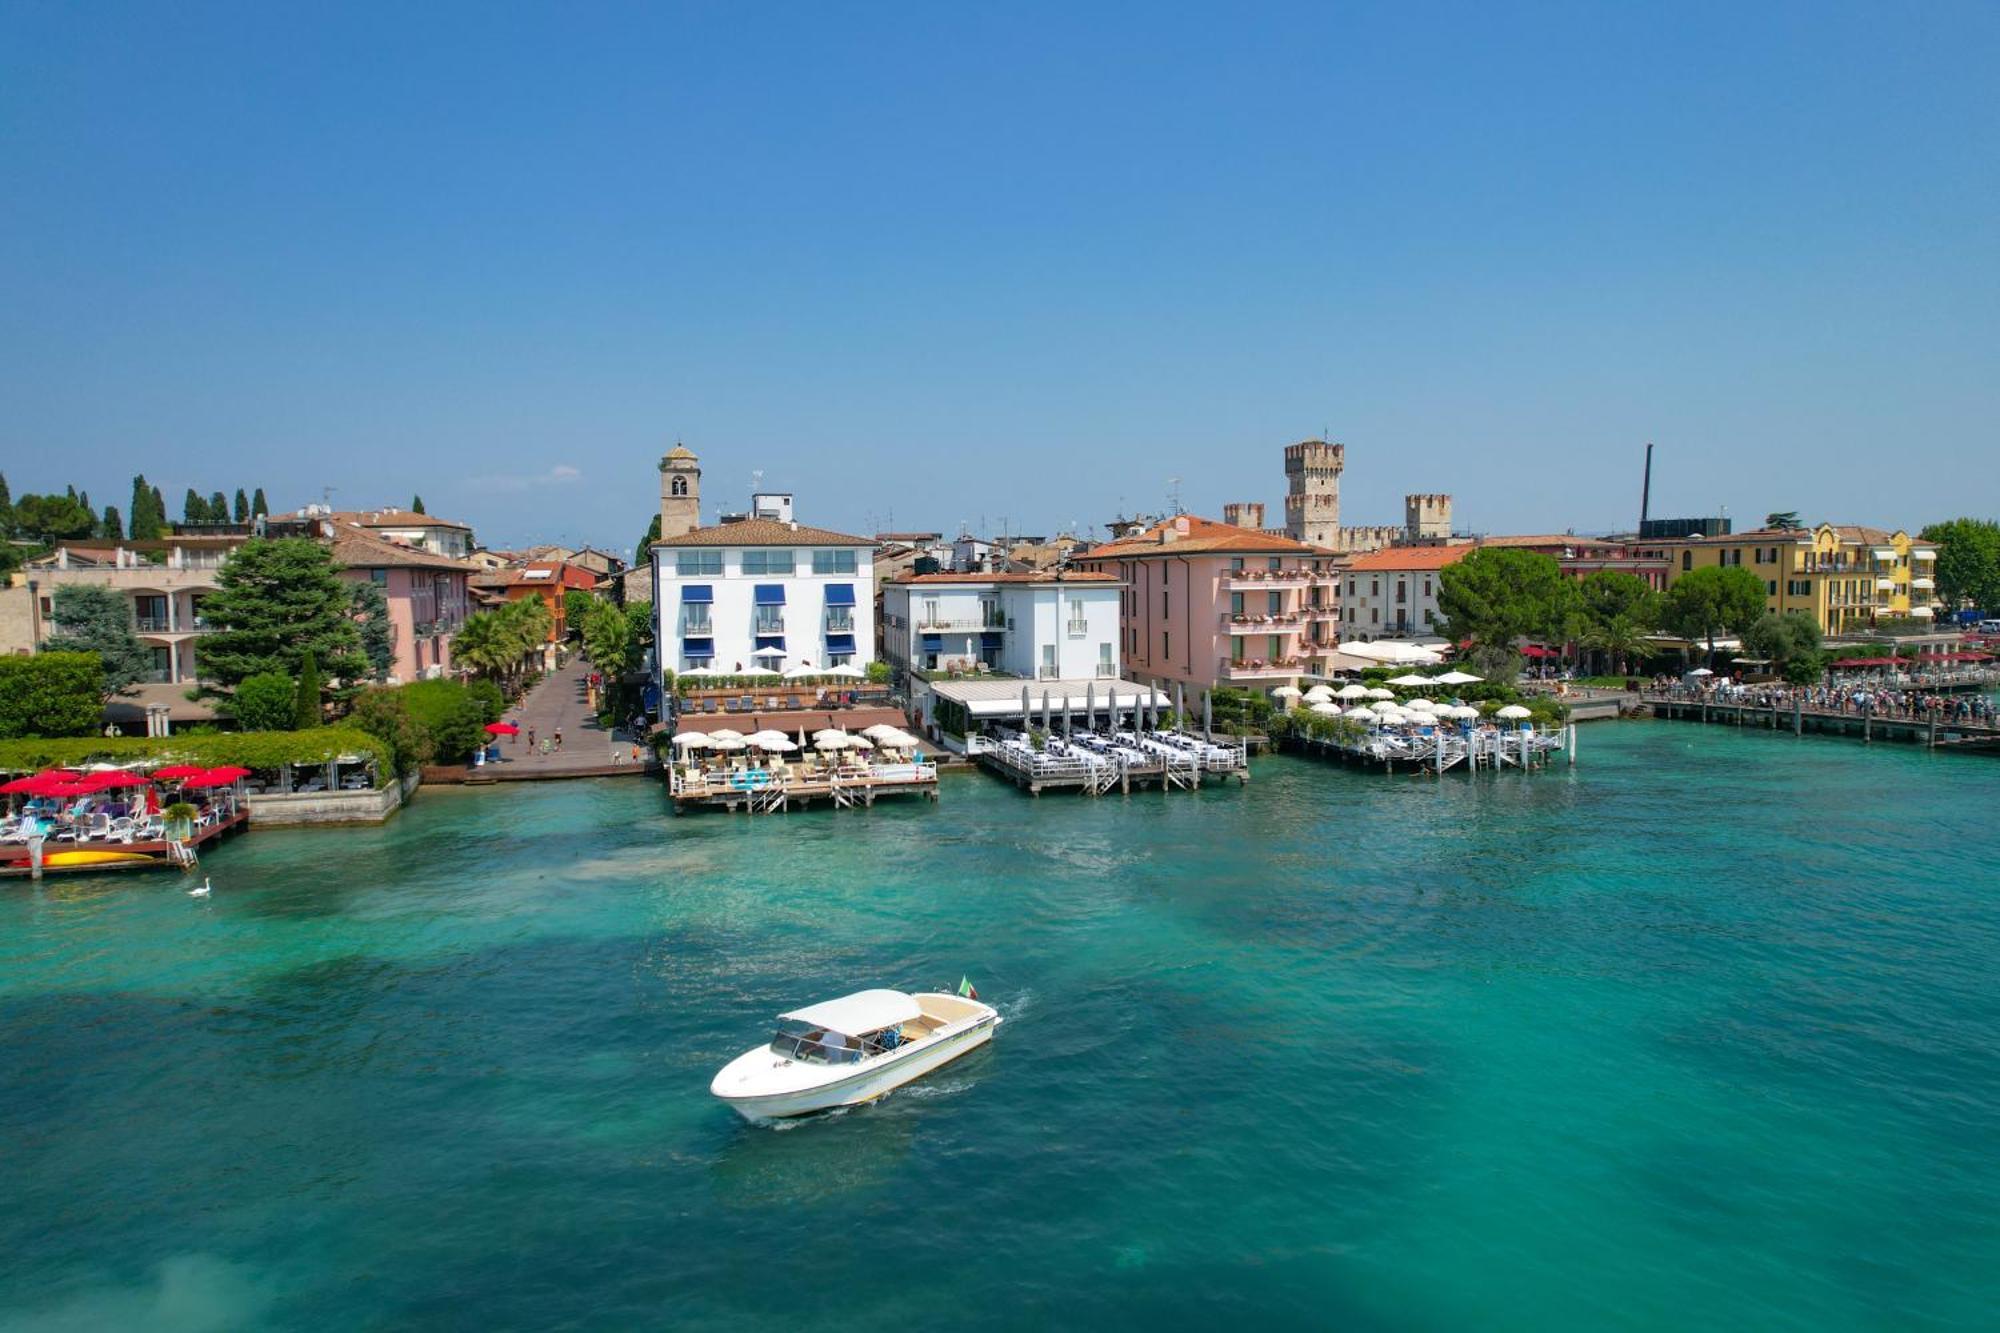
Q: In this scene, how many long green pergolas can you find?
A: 1